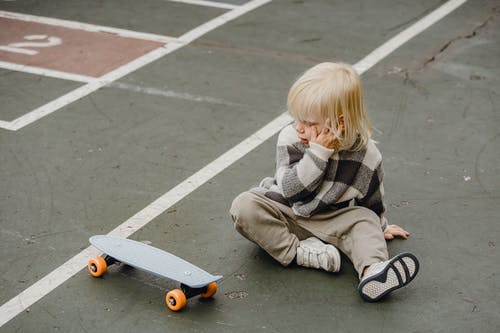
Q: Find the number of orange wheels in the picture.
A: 3